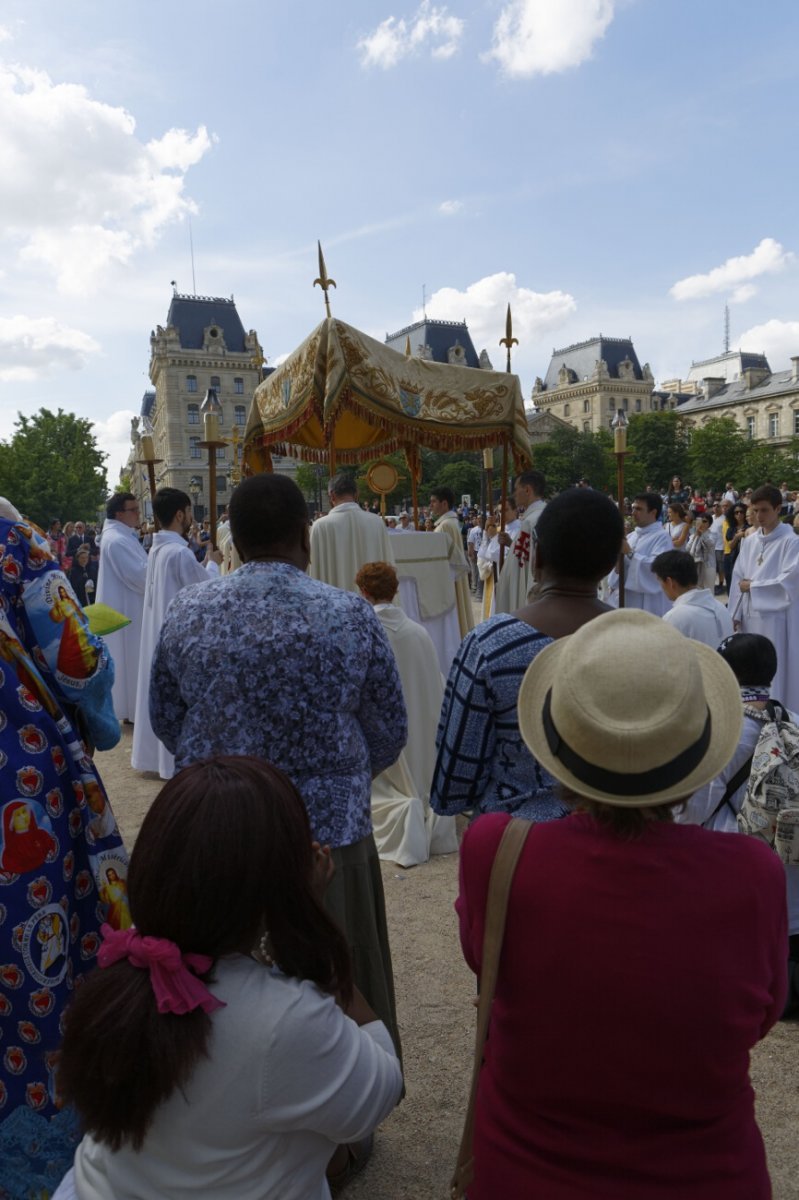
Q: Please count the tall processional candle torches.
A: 4